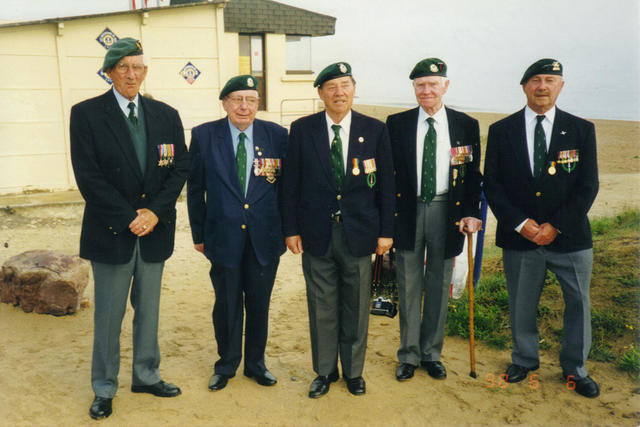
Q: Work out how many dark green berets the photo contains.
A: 5